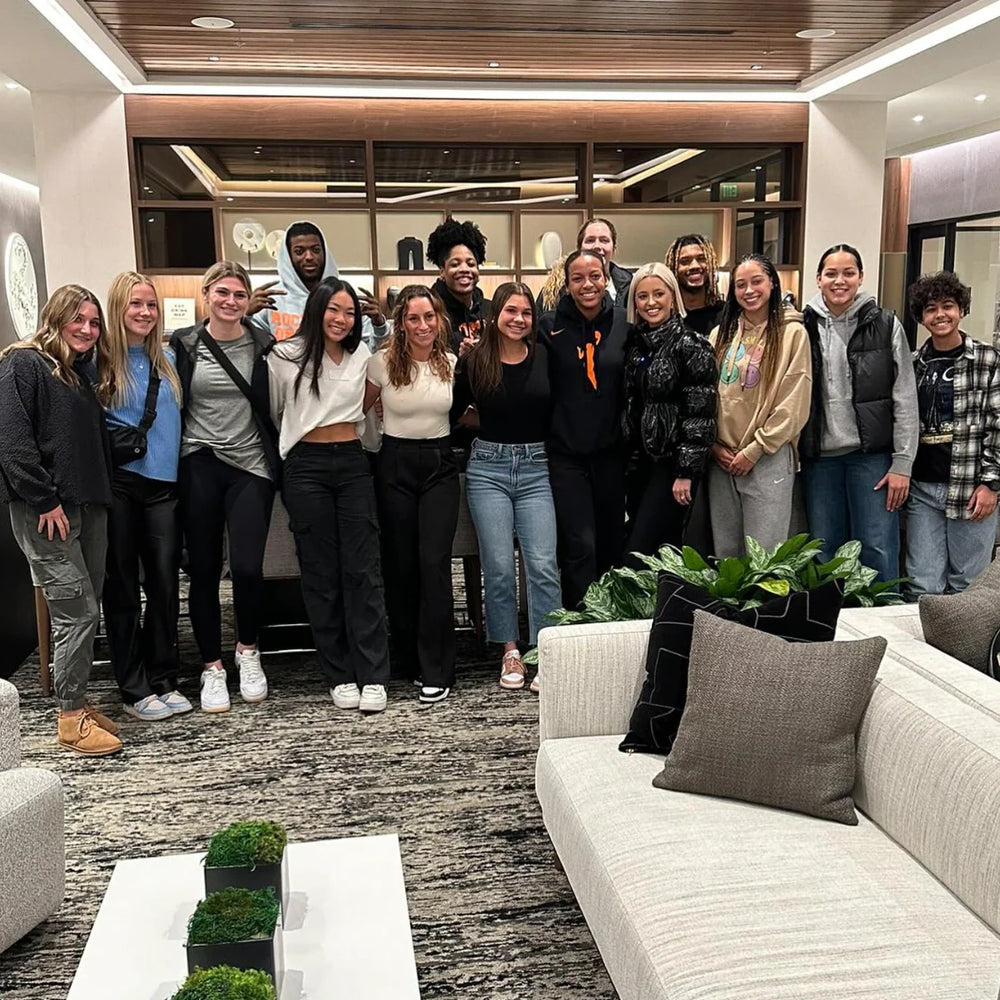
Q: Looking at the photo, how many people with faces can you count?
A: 15